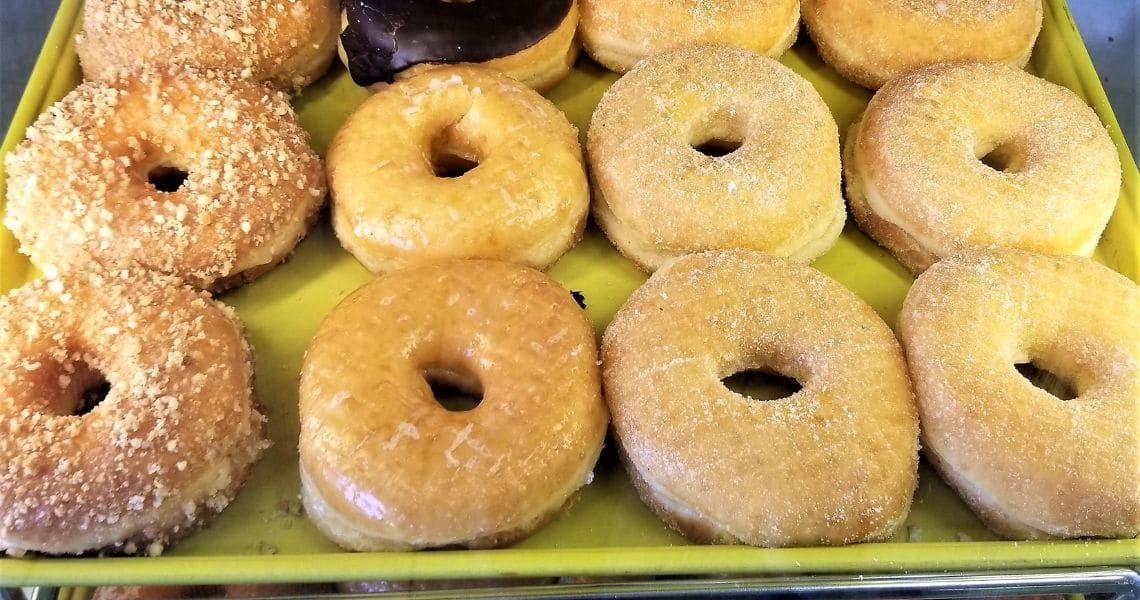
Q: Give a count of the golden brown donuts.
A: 11